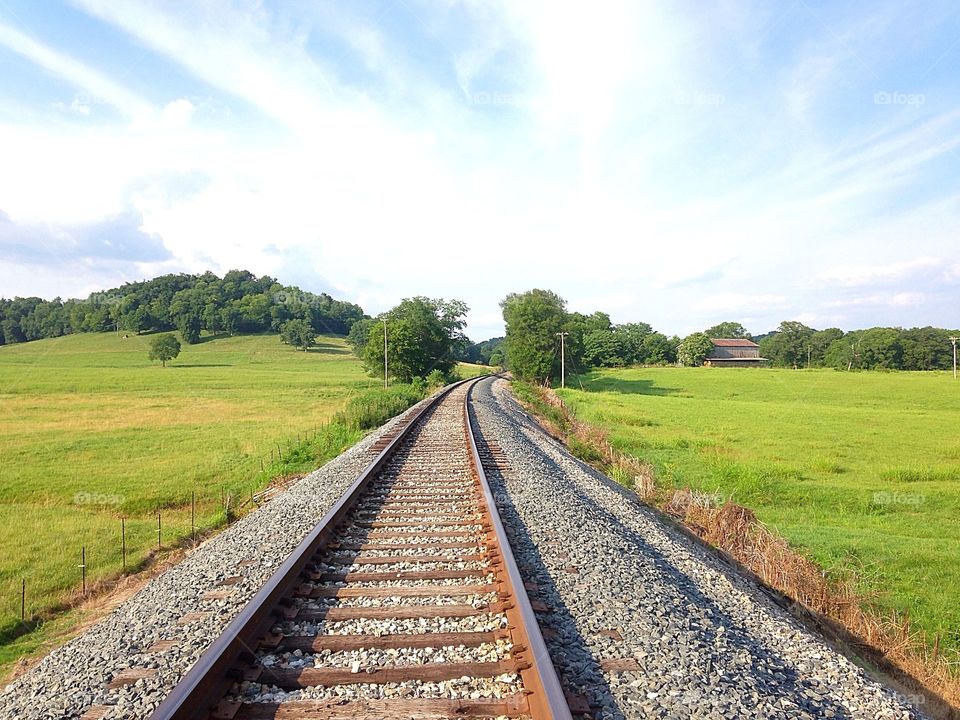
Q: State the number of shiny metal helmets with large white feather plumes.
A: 0